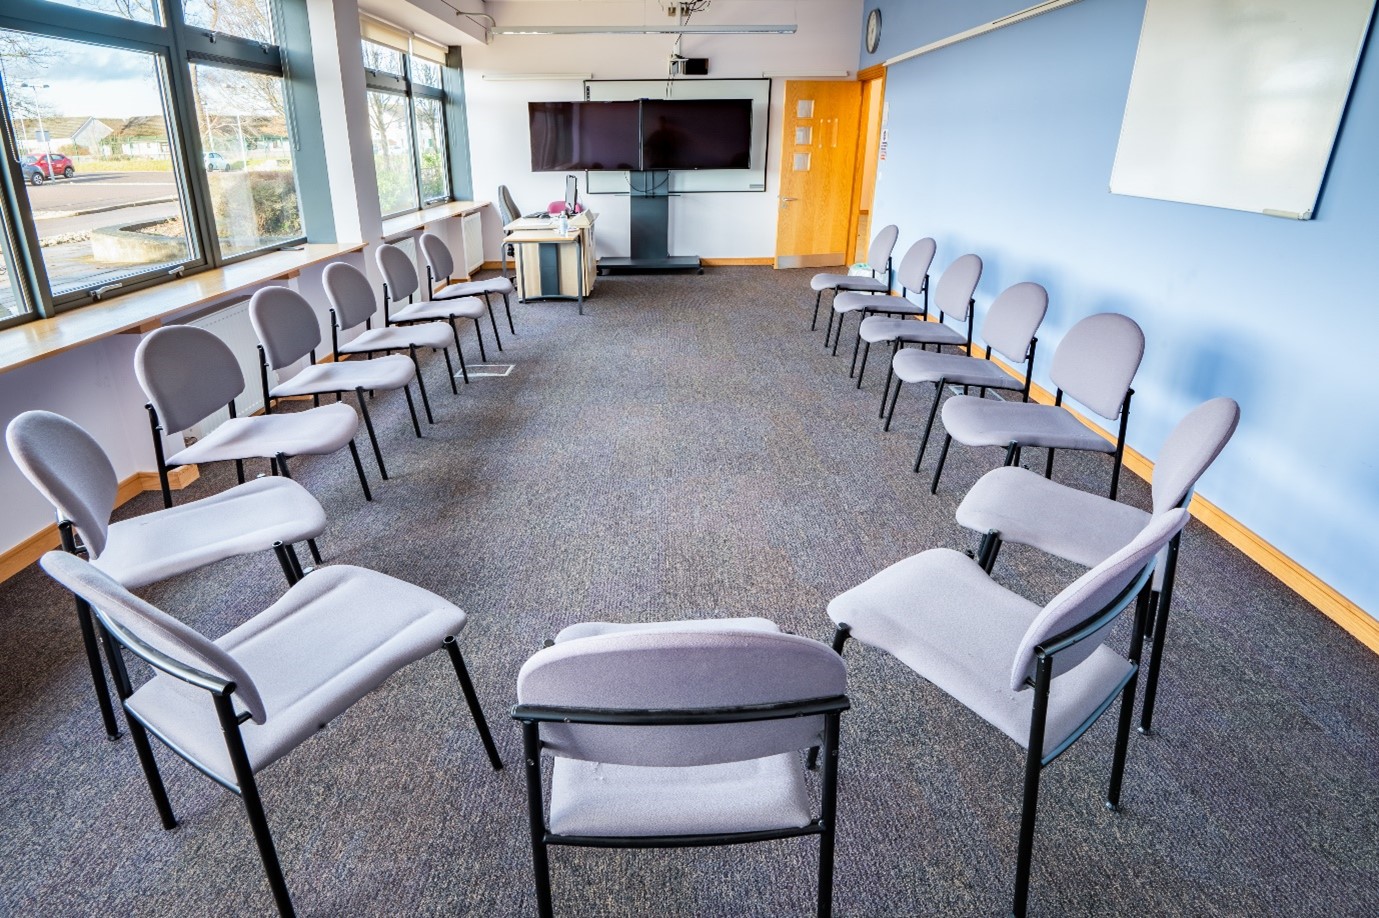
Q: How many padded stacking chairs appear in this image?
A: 15